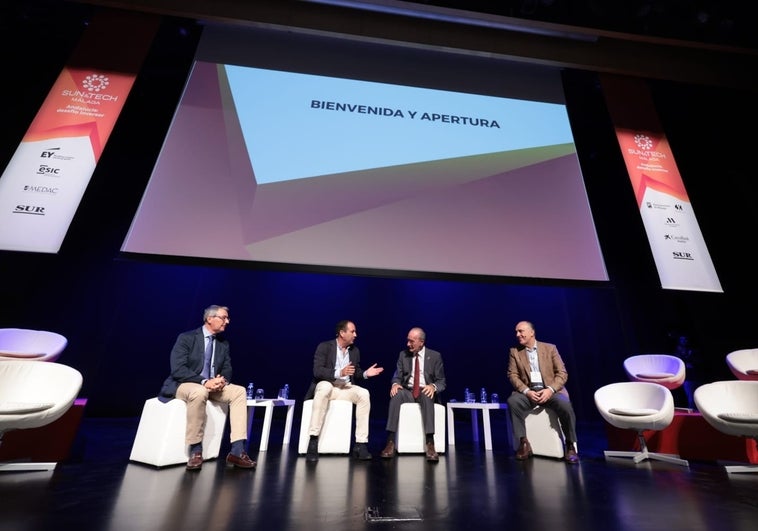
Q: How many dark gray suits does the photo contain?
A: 1